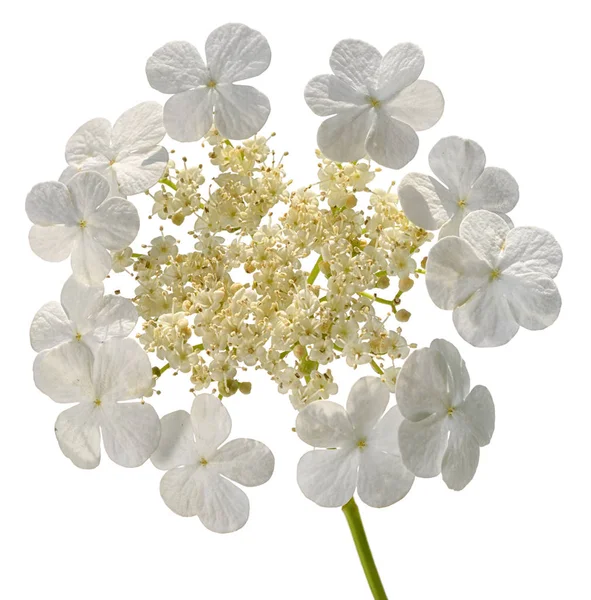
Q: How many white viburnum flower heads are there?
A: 11